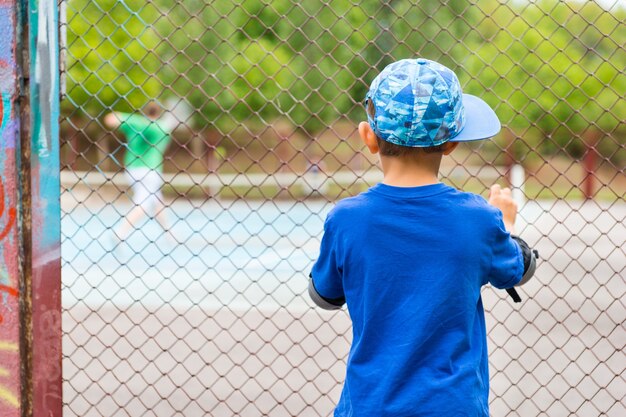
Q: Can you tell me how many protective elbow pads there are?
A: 2